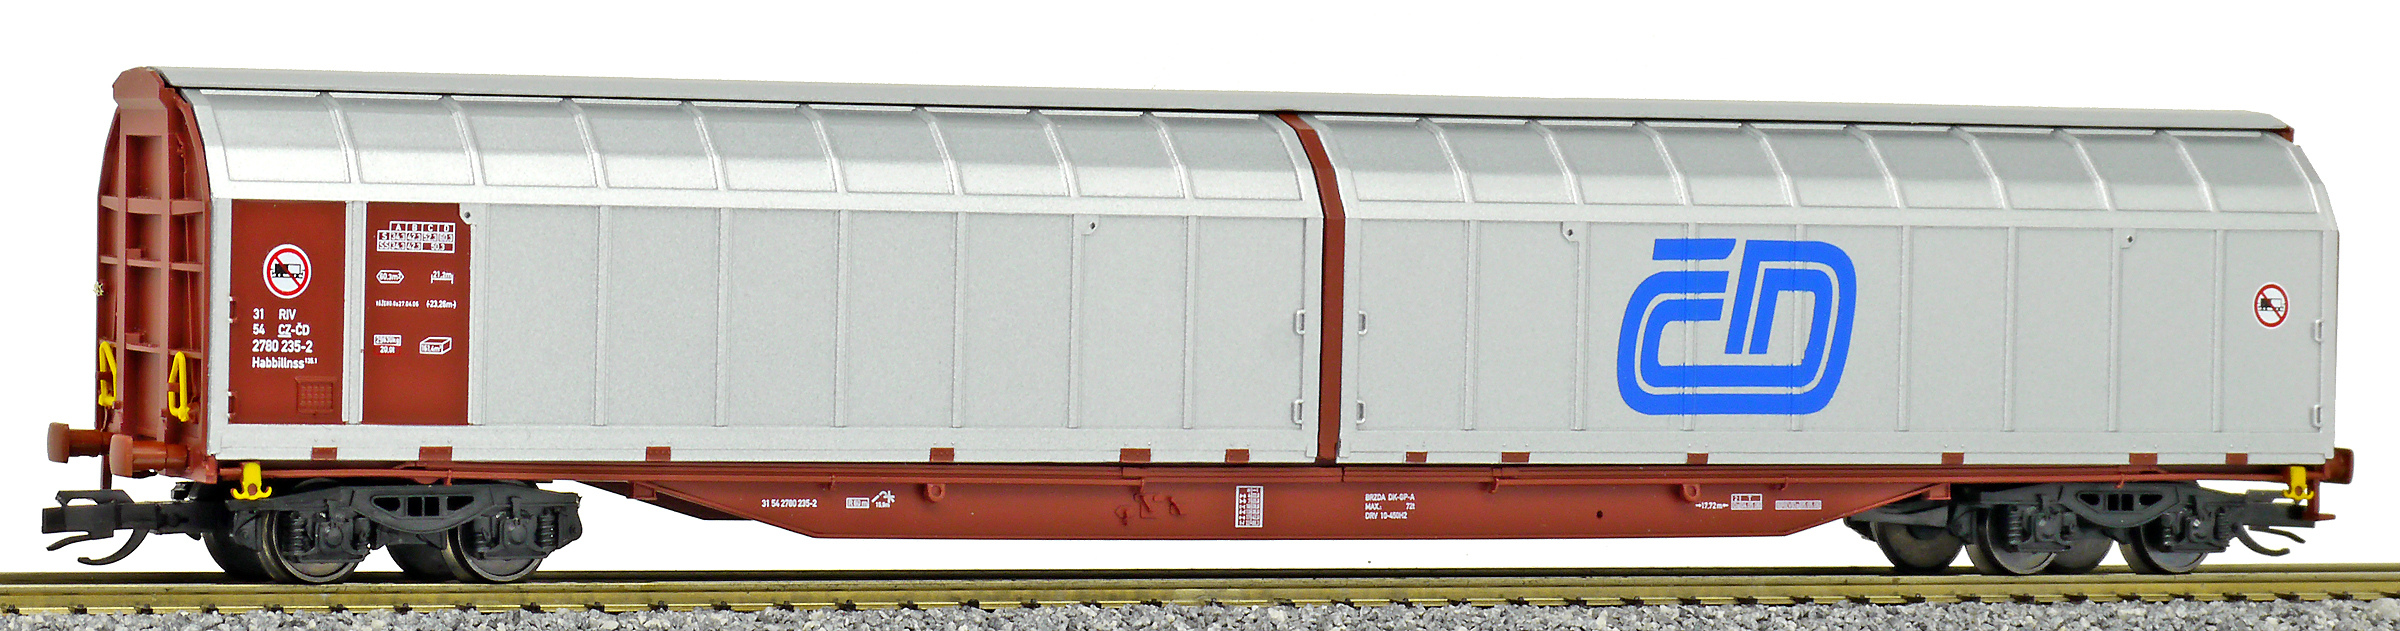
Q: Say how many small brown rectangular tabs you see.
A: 12